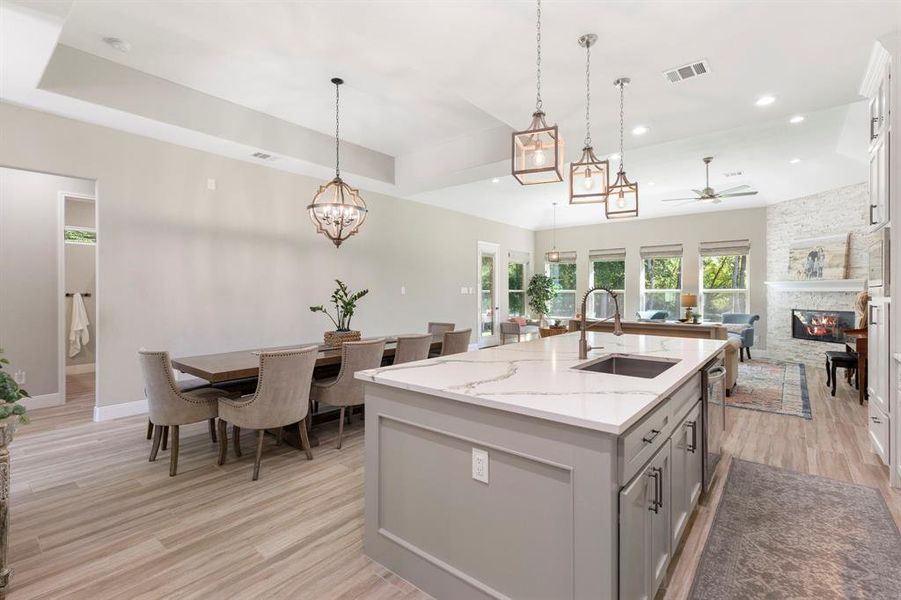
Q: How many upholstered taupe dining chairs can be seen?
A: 6